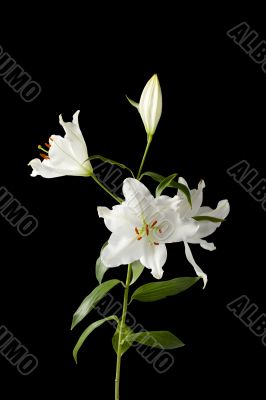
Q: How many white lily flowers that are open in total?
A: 3